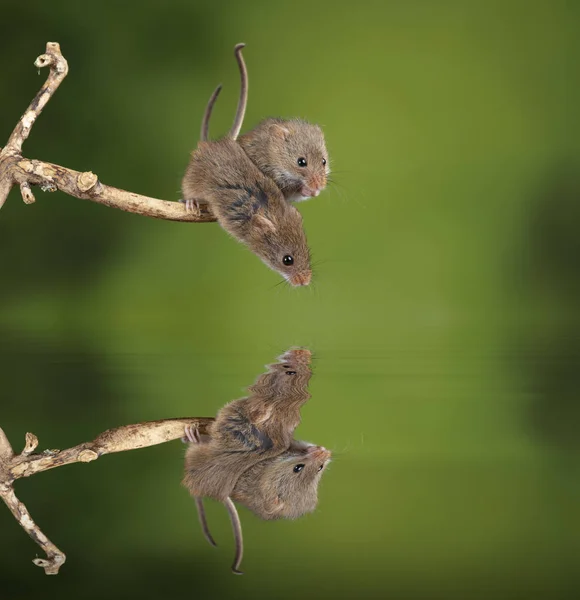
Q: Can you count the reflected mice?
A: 2